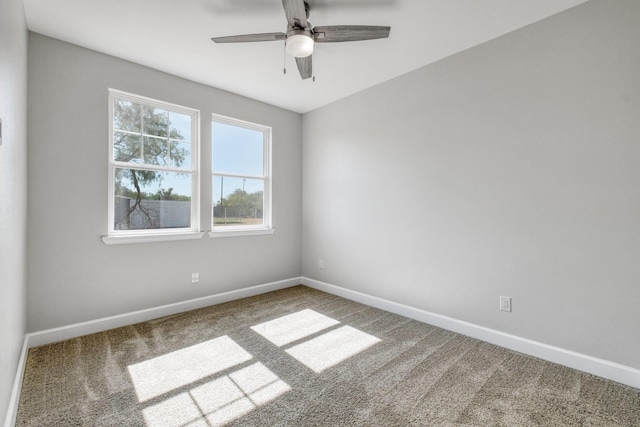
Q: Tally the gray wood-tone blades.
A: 4